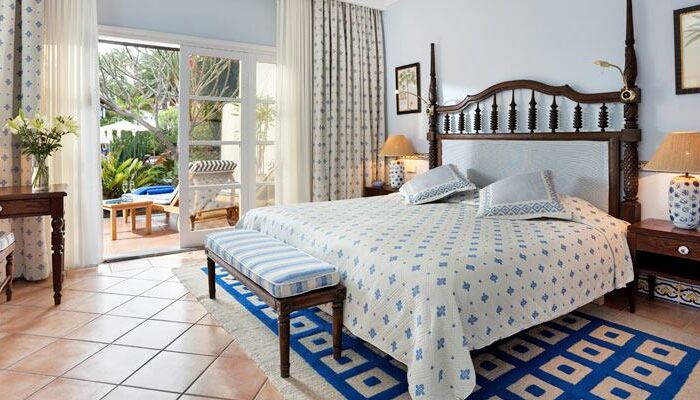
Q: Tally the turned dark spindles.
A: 9